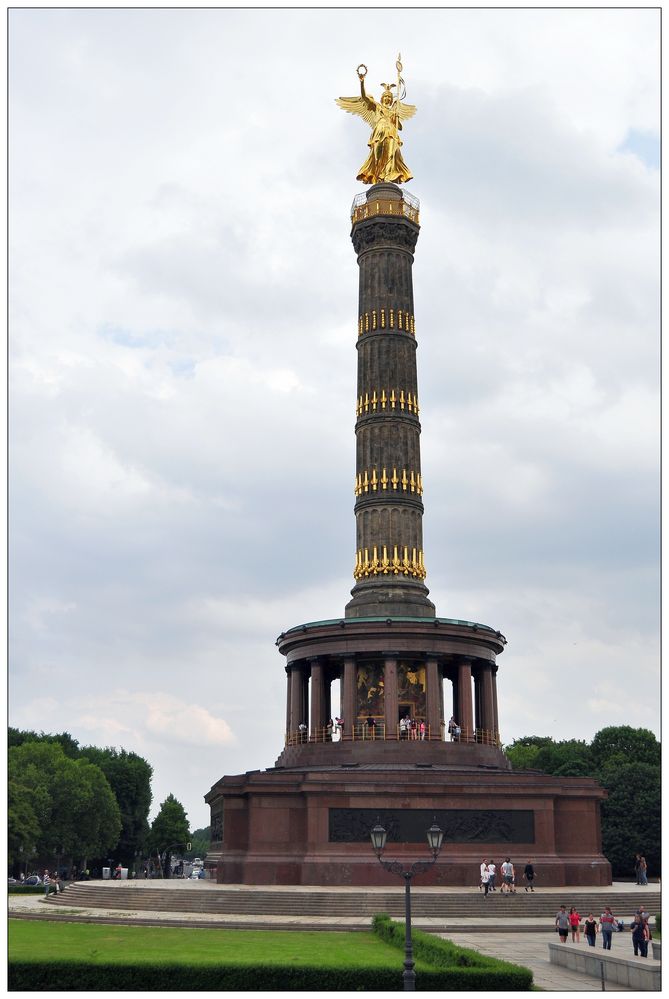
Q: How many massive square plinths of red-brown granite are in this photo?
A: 1